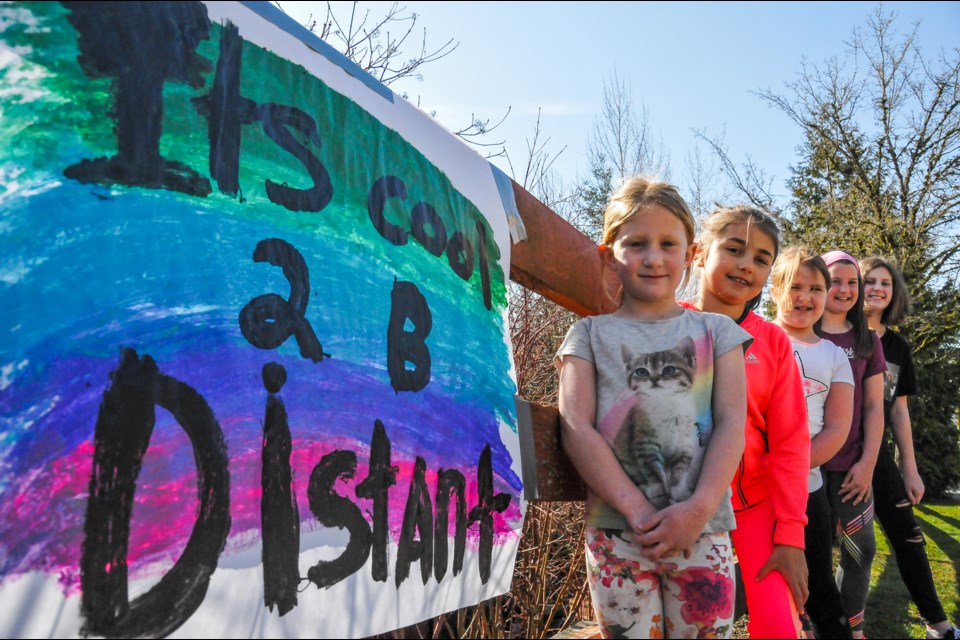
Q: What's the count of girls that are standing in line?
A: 5